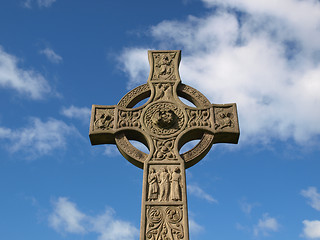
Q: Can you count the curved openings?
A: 4